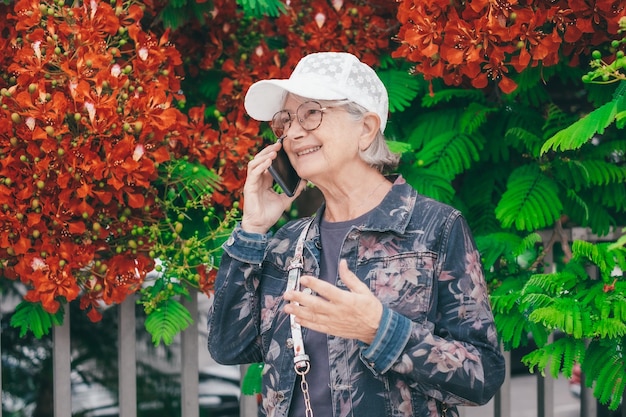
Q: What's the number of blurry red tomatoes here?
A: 0